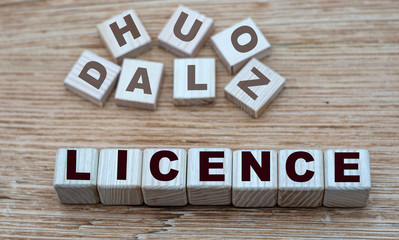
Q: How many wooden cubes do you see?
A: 14